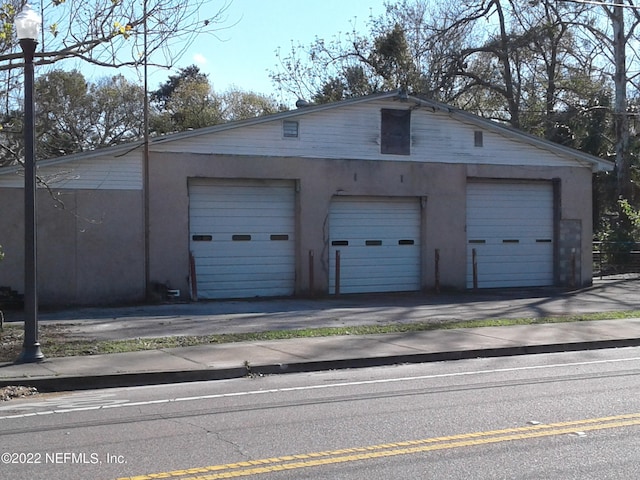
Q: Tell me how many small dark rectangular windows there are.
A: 9